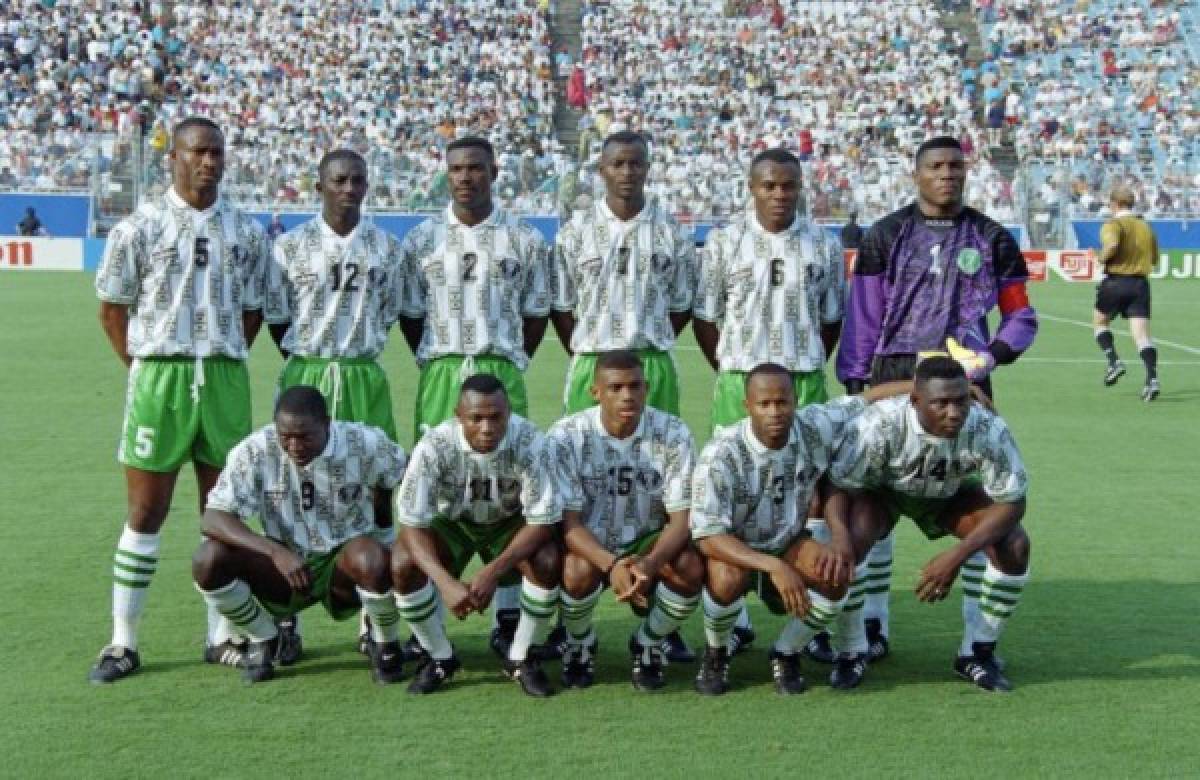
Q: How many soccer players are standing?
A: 6